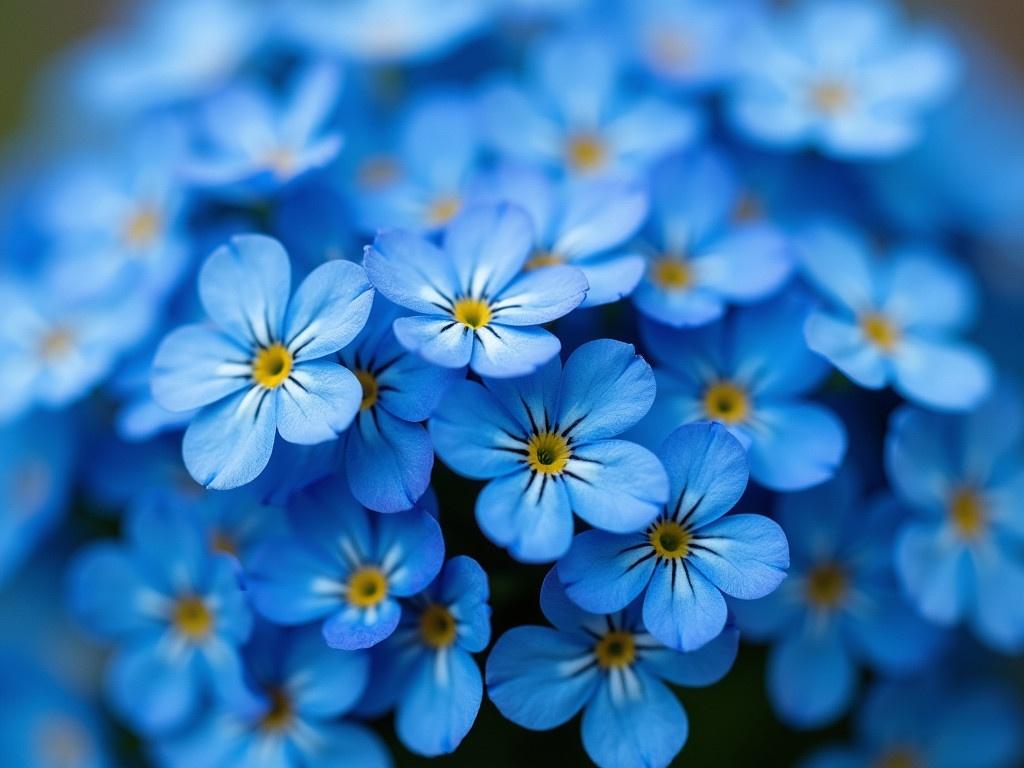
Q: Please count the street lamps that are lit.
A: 0